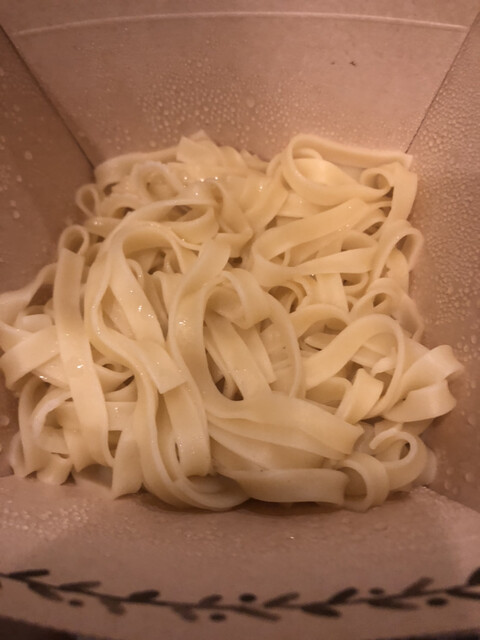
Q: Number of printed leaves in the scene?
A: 15